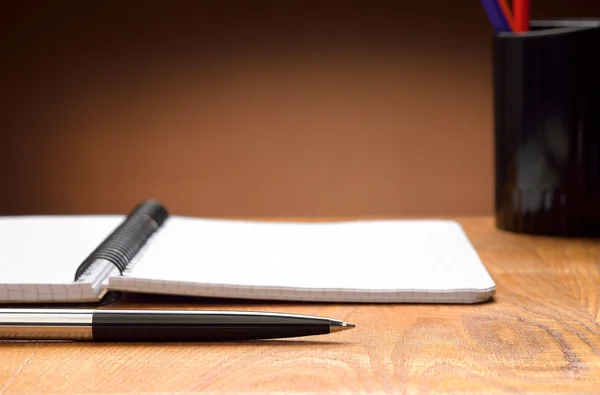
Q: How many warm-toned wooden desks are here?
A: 1